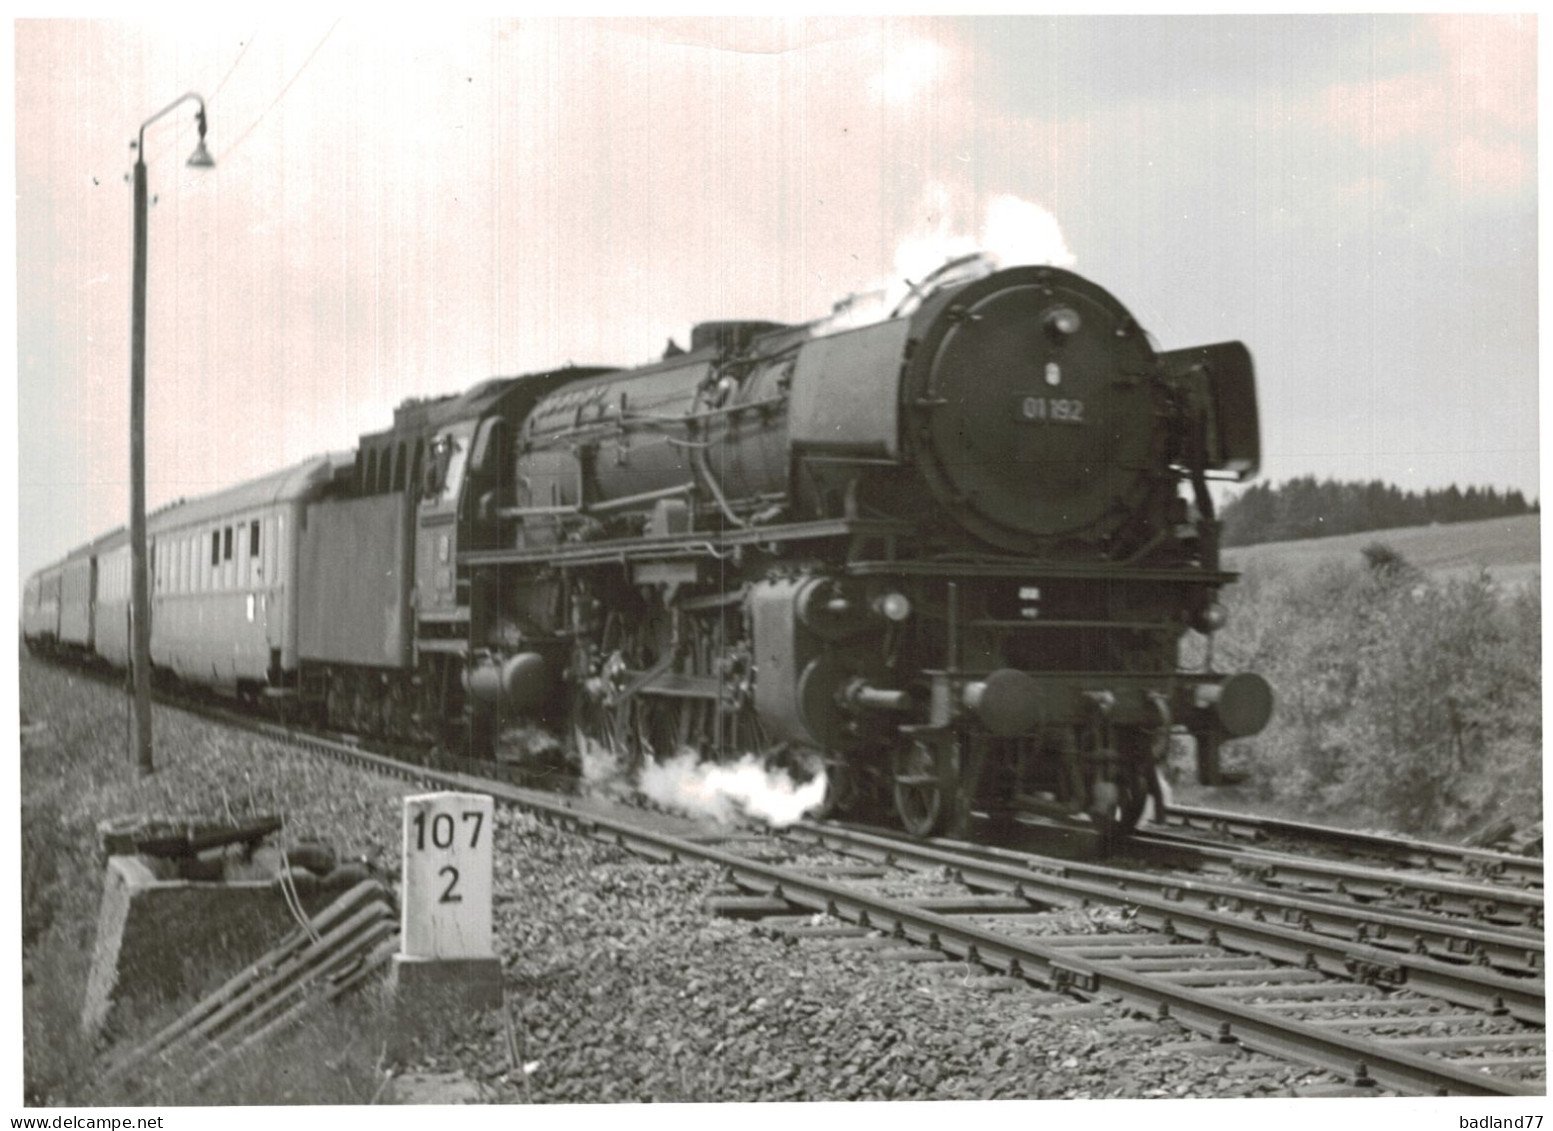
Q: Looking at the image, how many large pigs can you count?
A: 0